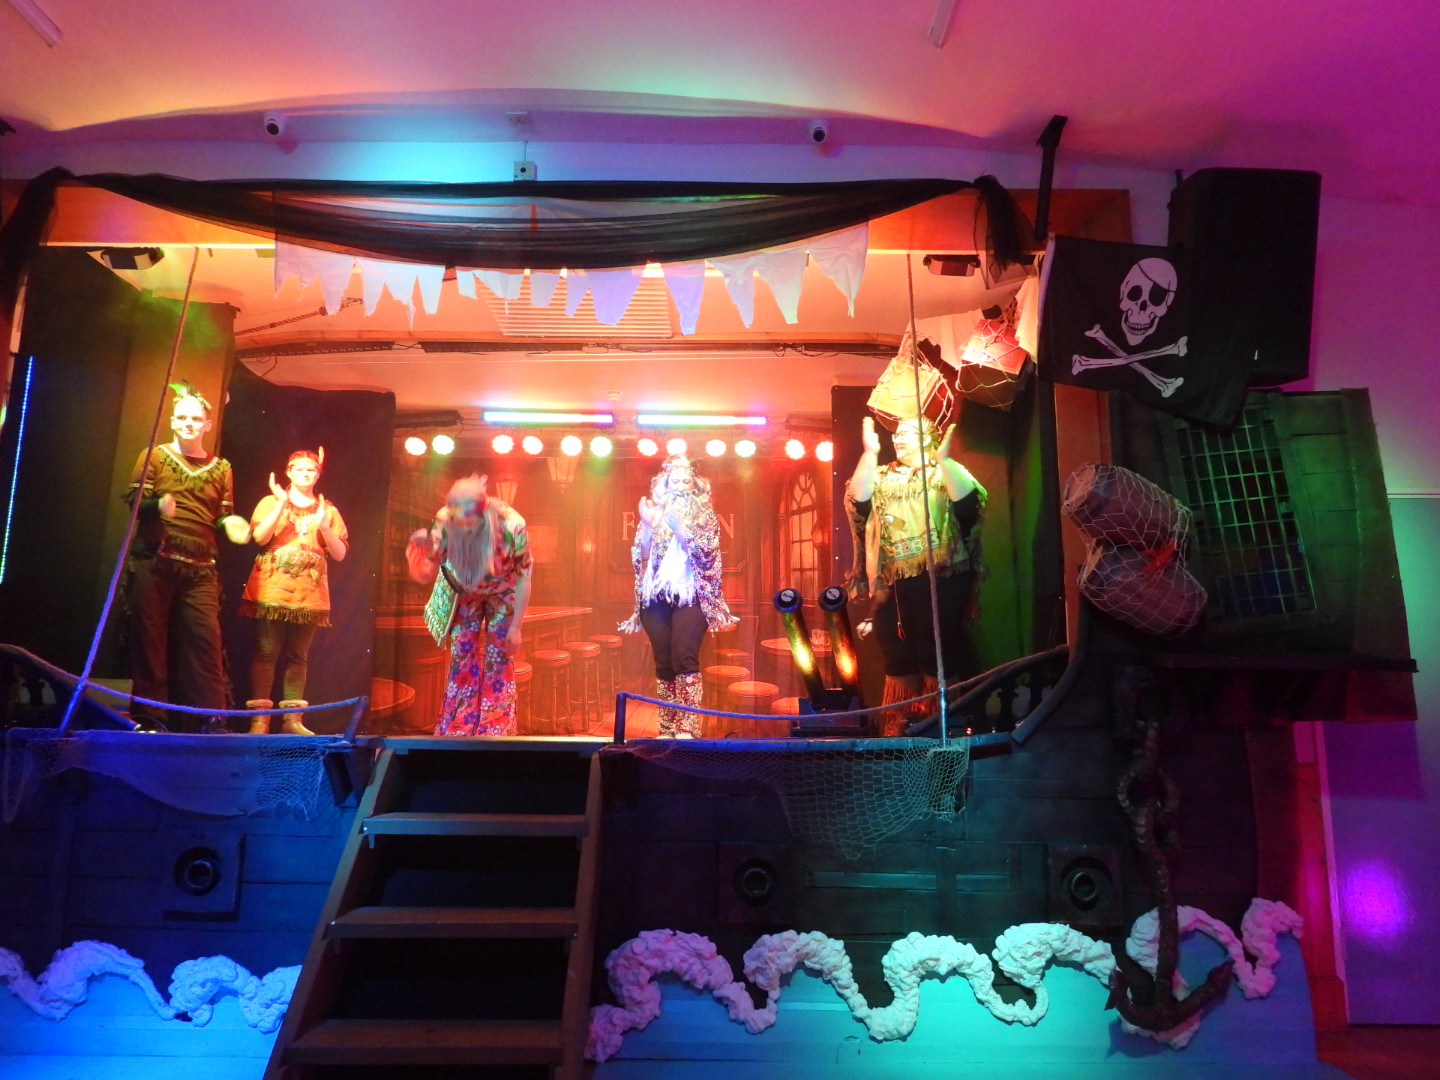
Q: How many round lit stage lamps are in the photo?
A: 12